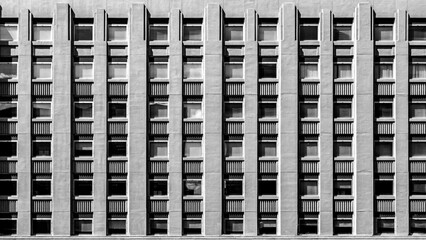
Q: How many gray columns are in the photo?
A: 11